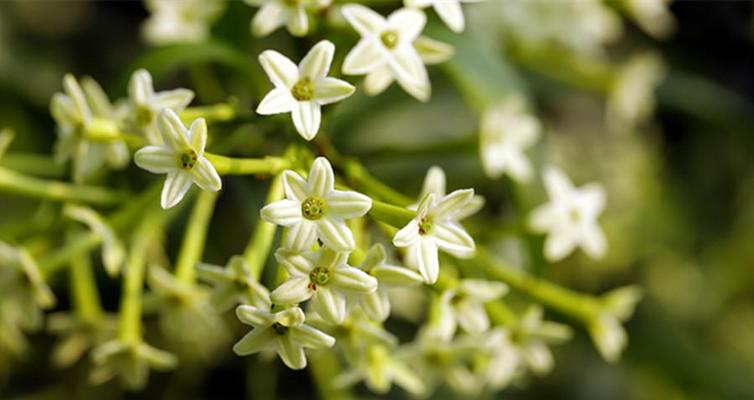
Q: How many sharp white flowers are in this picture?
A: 7